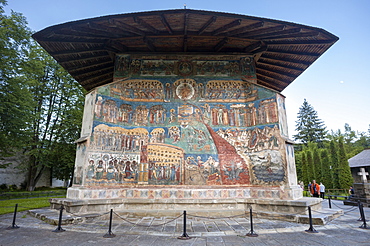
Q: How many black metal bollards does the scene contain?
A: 9